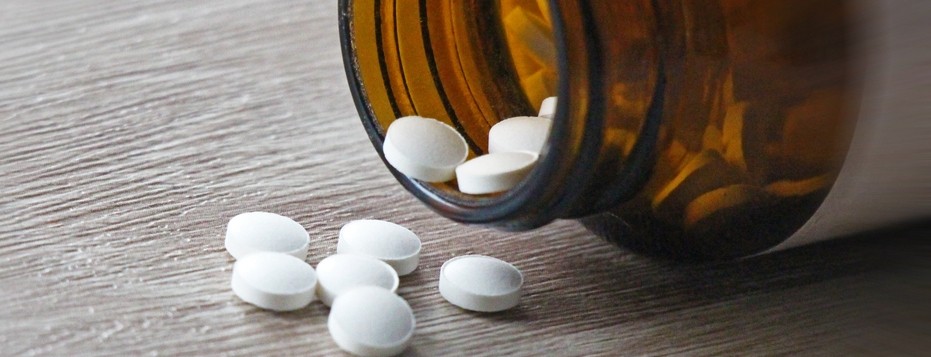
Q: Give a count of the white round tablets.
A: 10